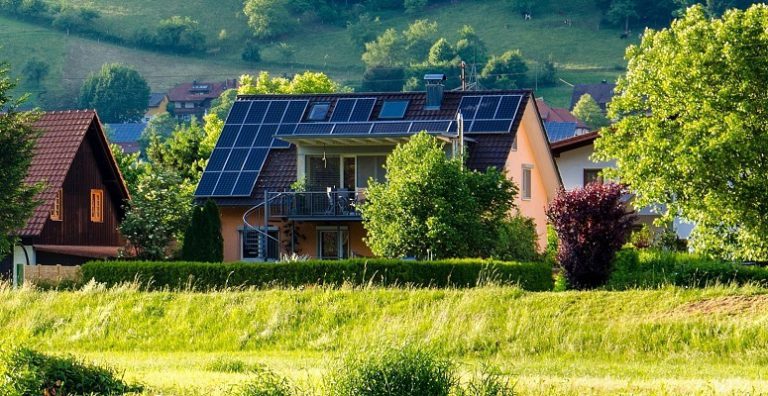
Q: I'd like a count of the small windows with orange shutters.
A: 2